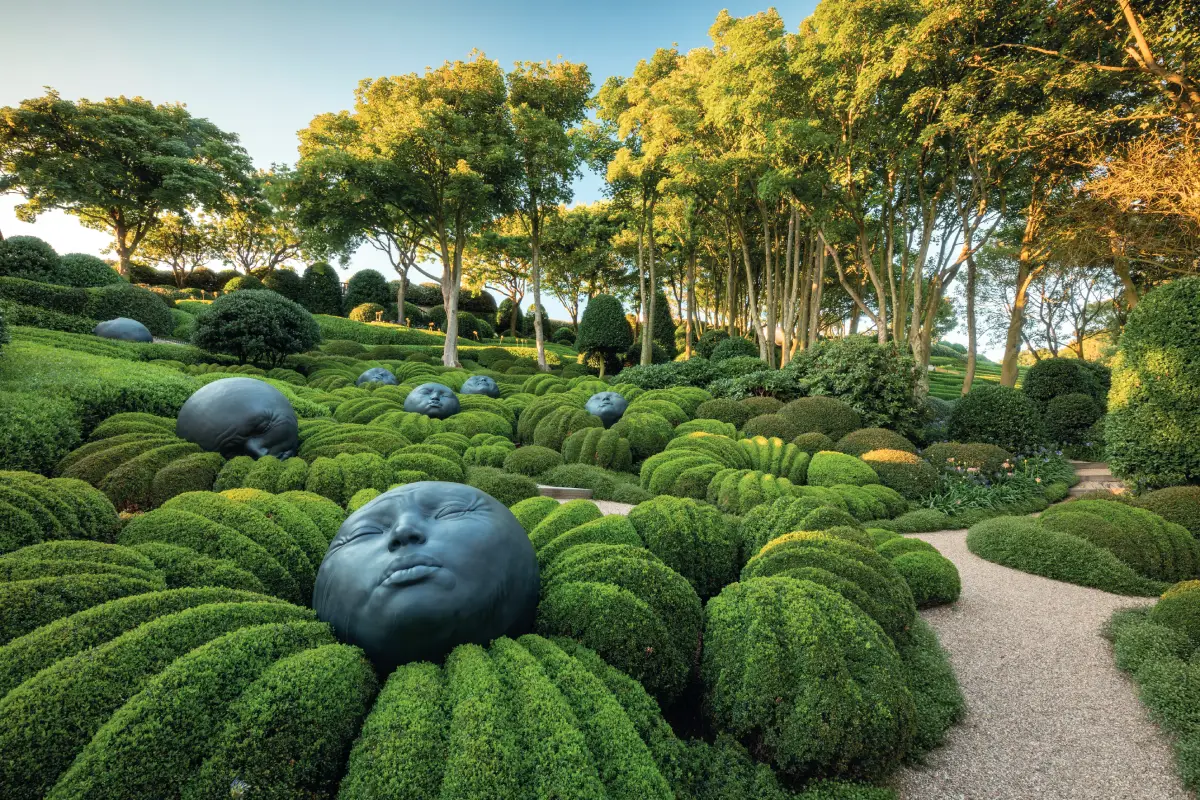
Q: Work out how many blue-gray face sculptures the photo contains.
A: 7